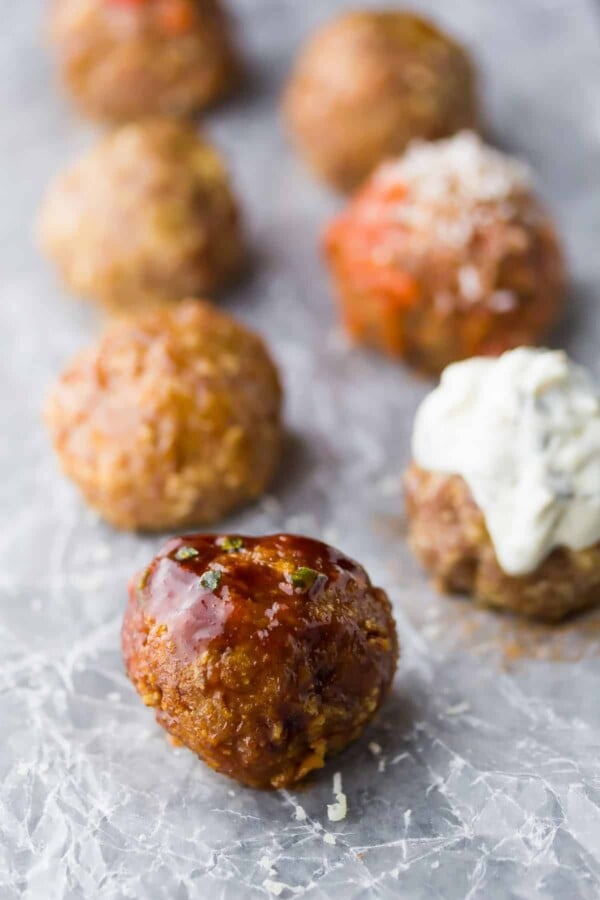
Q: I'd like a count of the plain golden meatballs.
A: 3